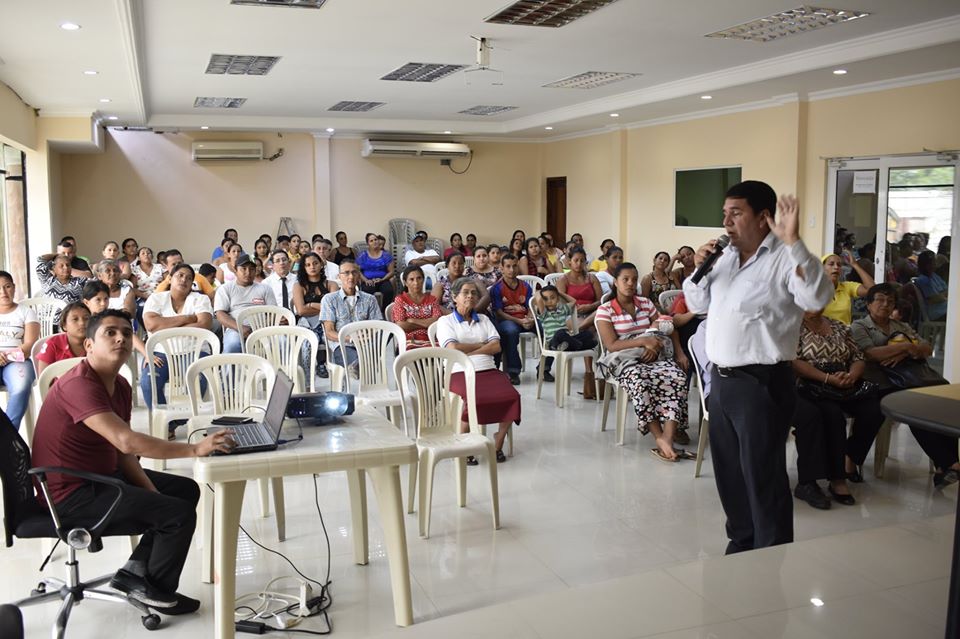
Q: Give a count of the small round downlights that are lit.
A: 11